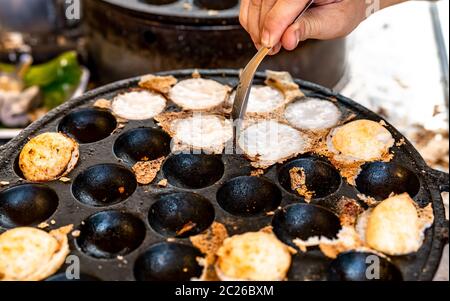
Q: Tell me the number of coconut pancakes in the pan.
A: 11